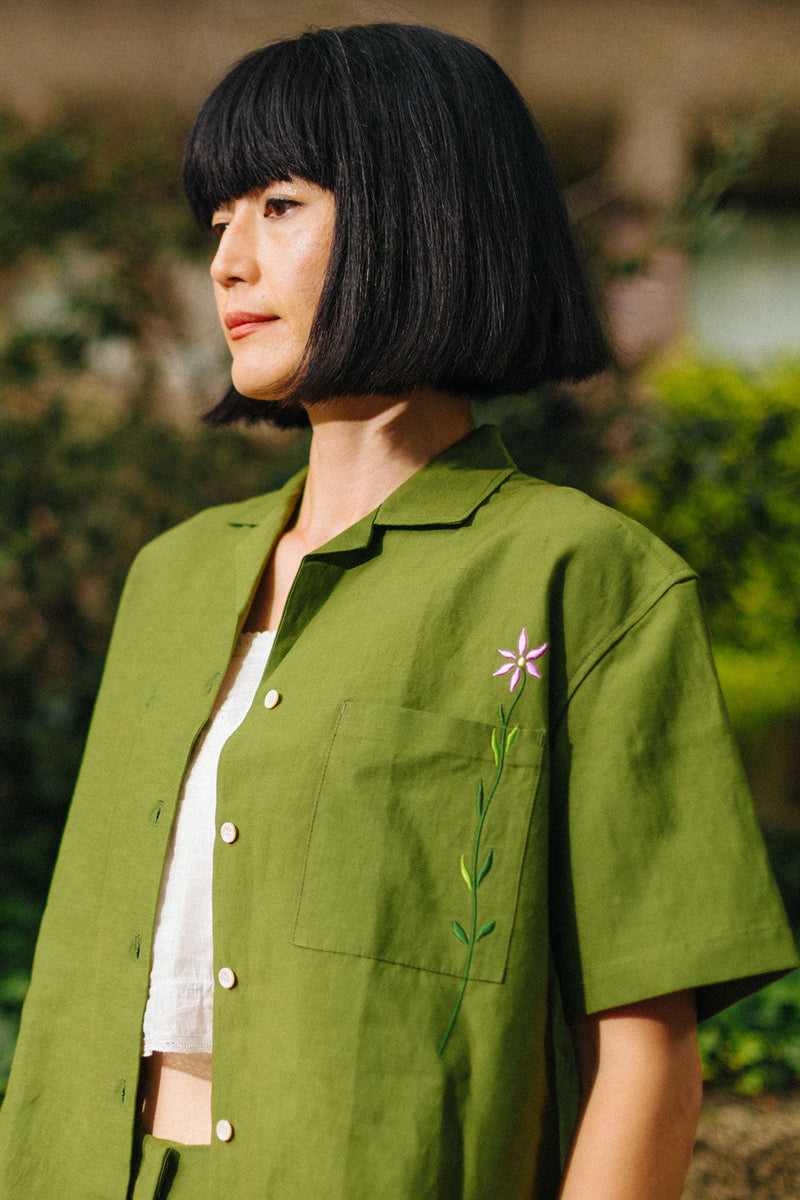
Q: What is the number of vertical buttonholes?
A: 4